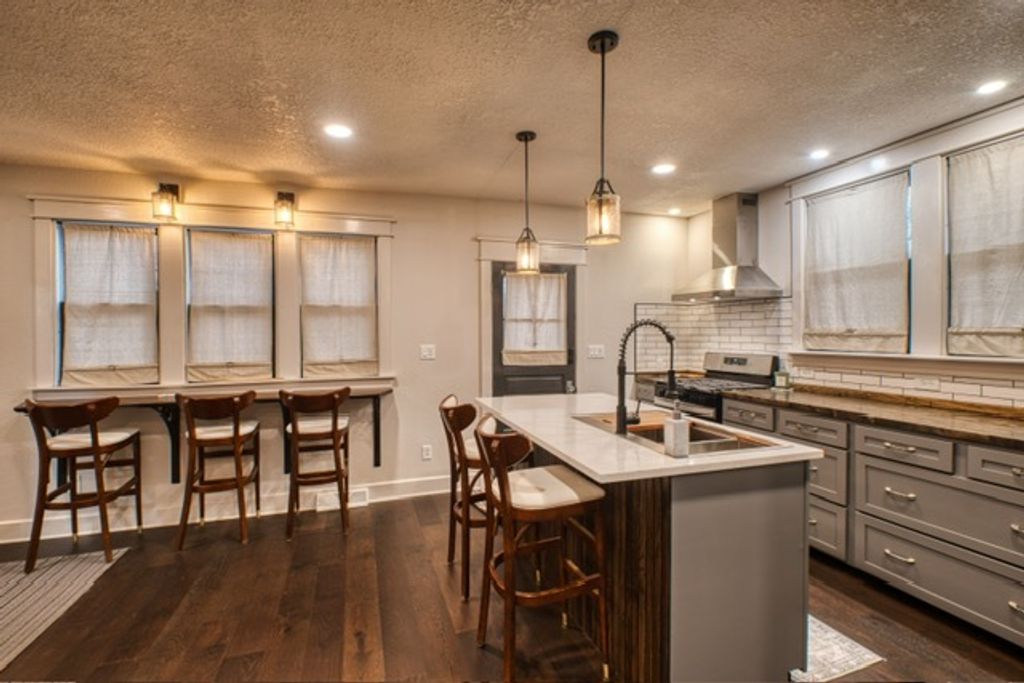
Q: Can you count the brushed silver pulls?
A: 10